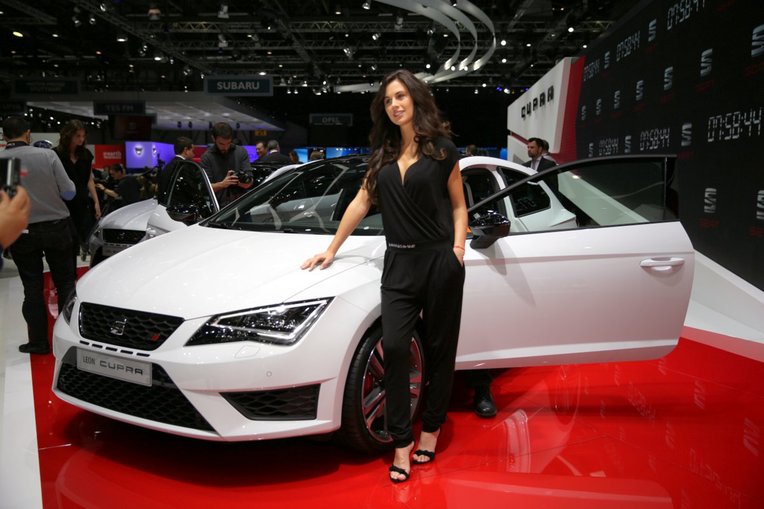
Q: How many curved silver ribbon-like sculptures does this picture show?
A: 3